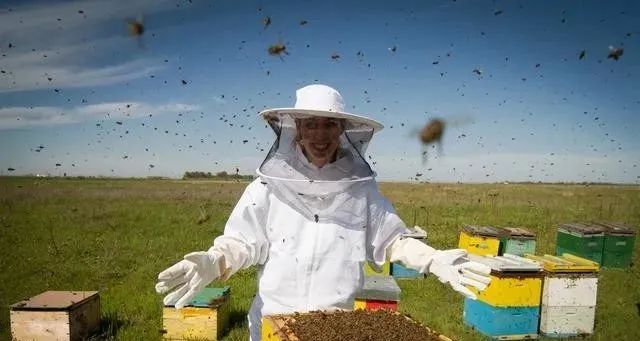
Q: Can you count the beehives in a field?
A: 12